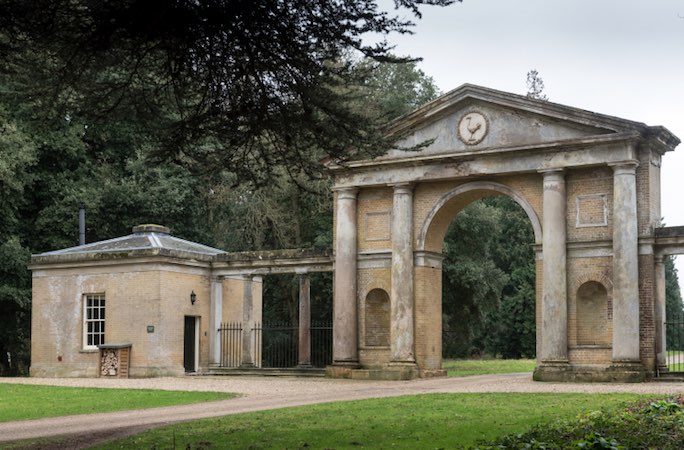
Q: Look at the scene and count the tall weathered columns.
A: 4